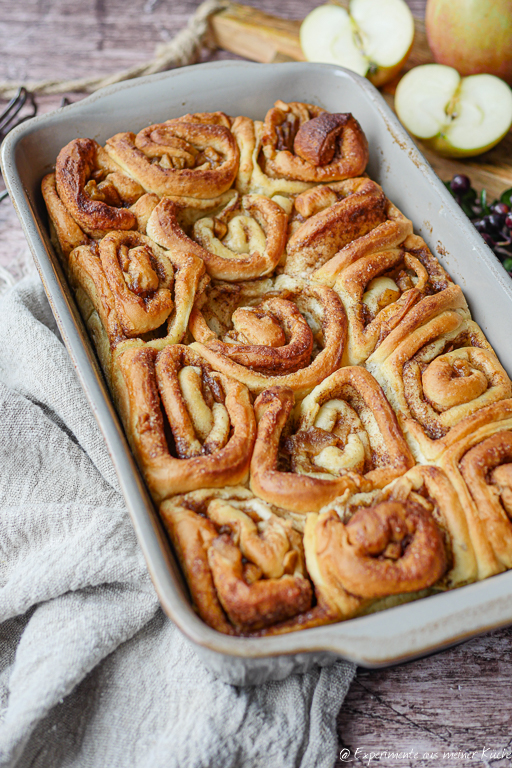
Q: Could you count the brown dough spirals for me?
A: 14